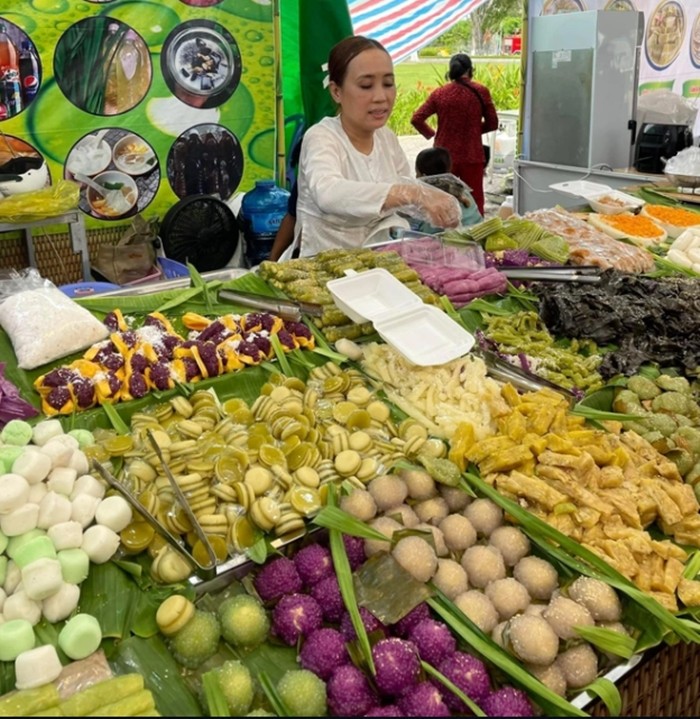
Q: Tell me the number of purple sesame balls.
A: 15